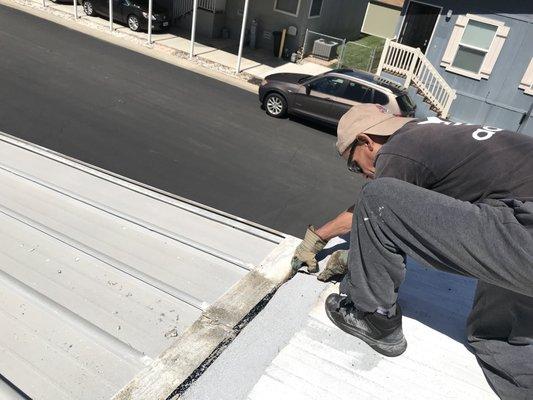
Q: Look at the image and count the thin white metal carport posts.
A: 6